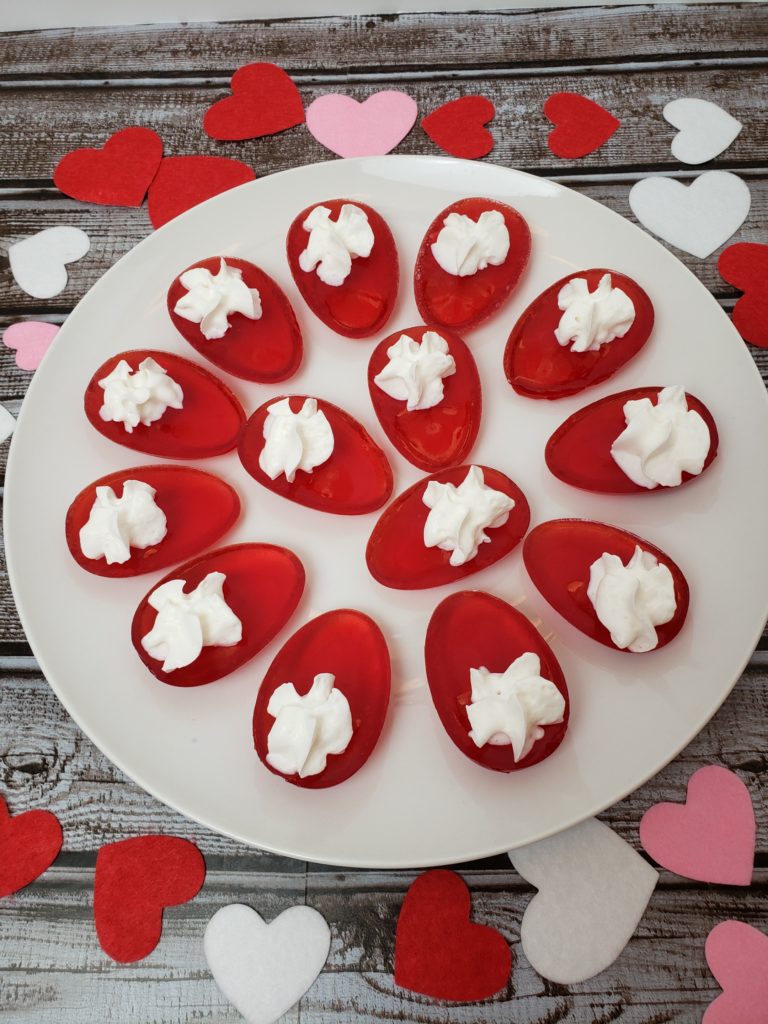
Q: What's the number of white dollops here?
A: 14